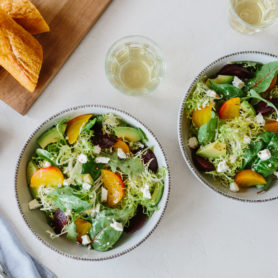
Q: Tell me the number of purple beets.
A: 7